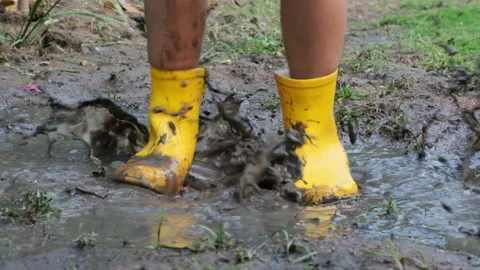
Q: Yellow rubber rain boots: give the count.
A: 2